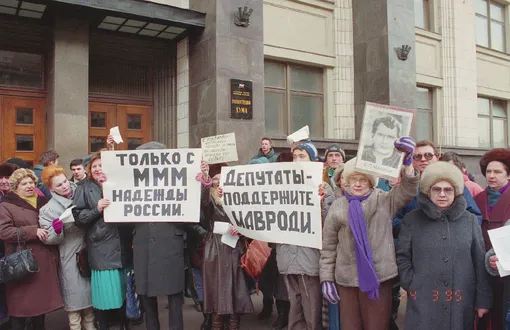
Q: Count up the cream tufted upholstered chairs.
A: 0